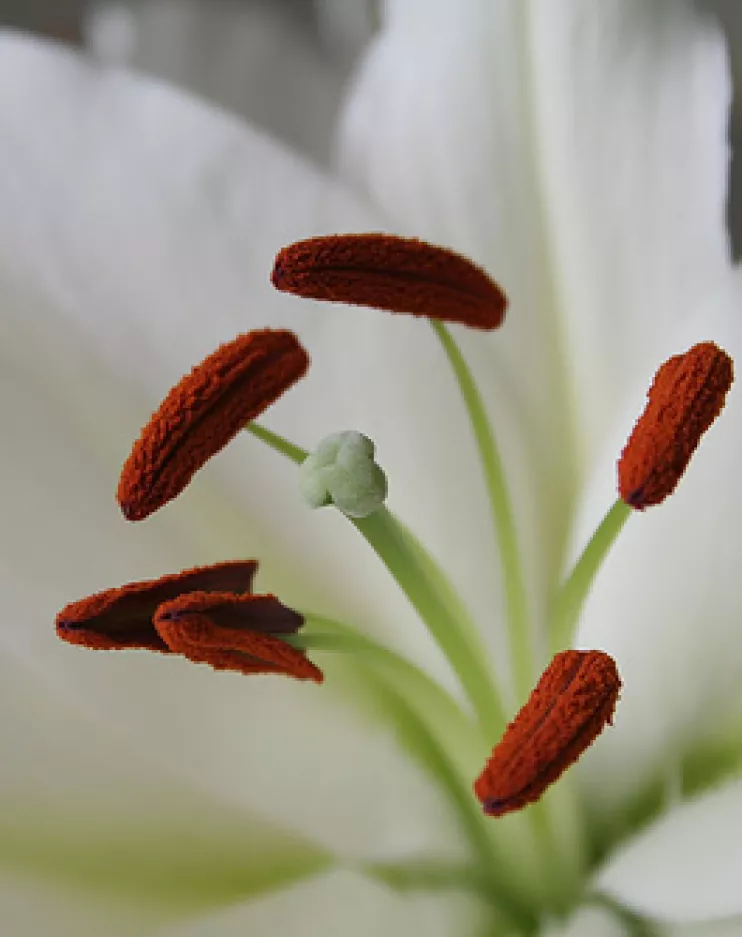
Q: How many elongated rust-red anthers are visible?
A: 6